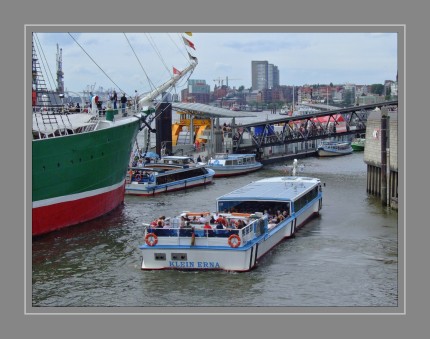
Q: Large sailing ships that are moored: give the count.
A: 1